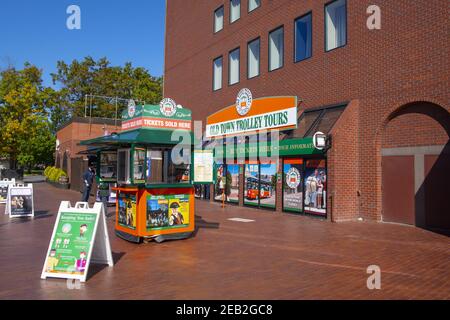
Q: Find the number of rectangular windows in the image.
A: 9